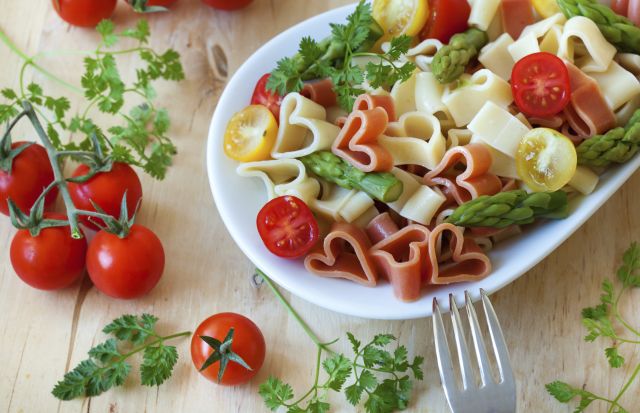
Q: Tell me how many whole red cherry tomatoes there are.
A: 8